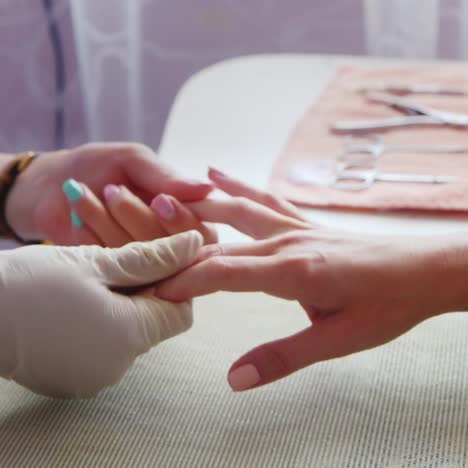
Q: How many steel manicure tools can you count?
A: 4